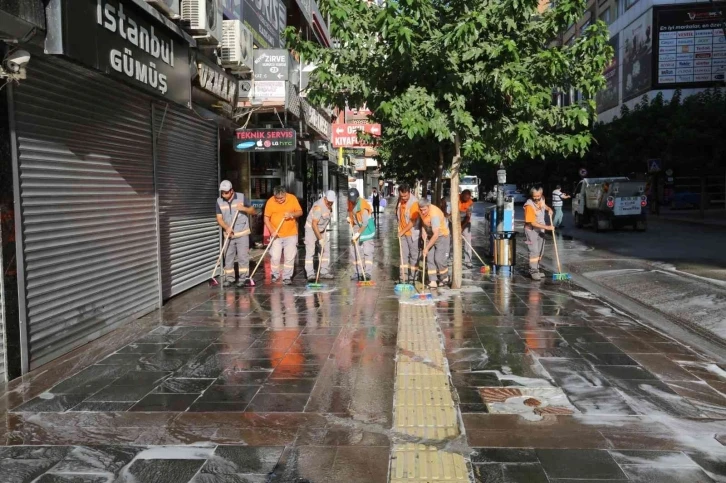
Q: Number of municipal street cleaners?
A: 8